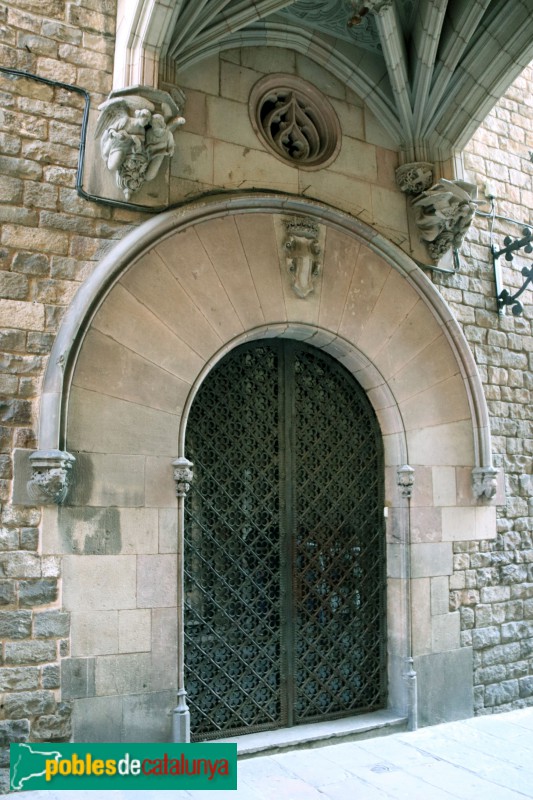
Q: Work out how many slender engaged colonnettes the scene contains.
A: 2